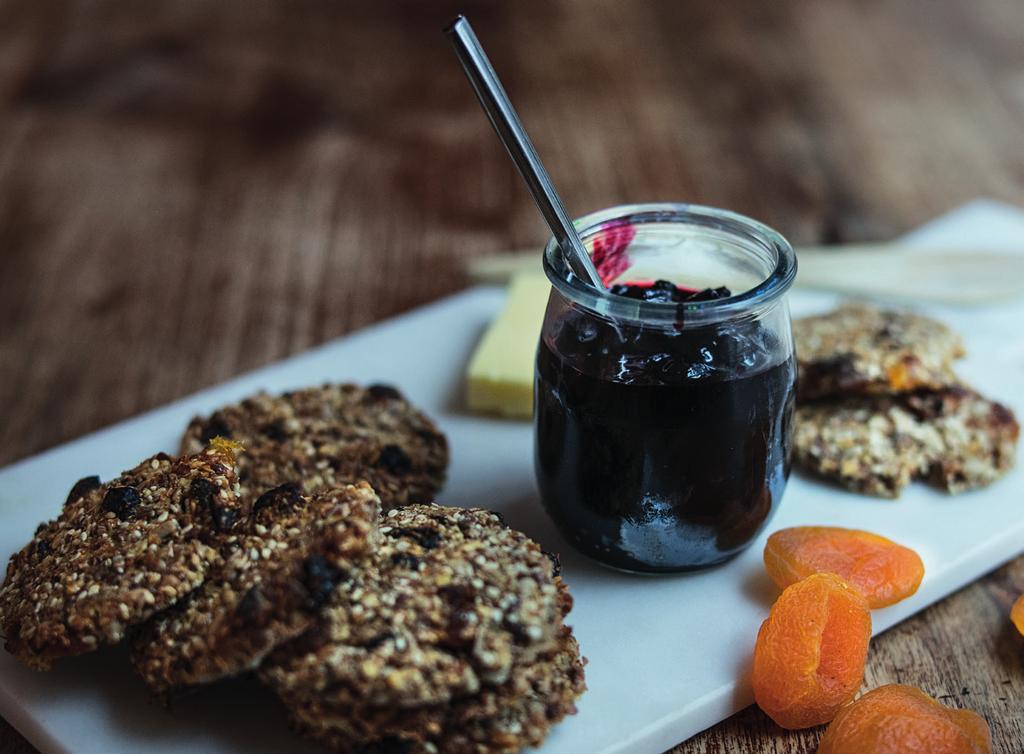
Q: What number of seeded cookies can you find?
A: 7